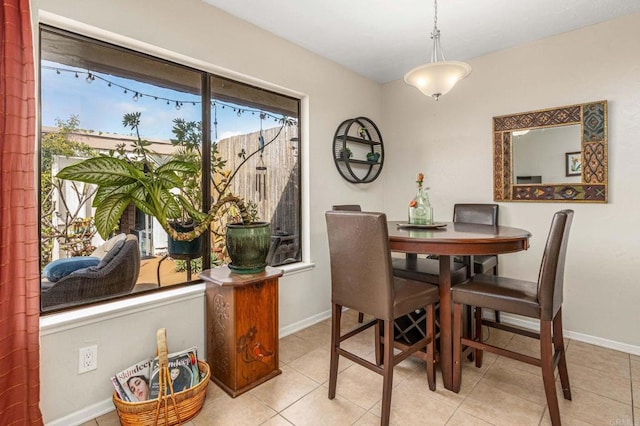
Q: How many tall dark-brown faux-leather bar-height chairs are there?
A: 4